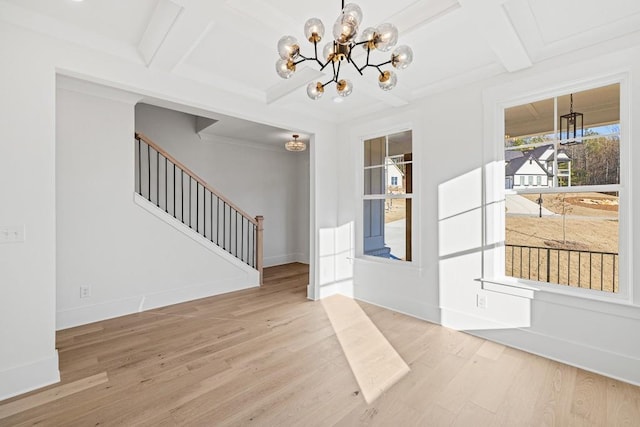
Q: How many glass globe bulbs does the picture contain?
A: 12